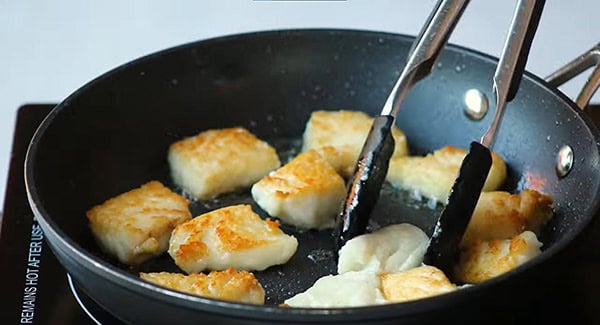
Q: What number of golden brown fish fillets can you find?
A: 10